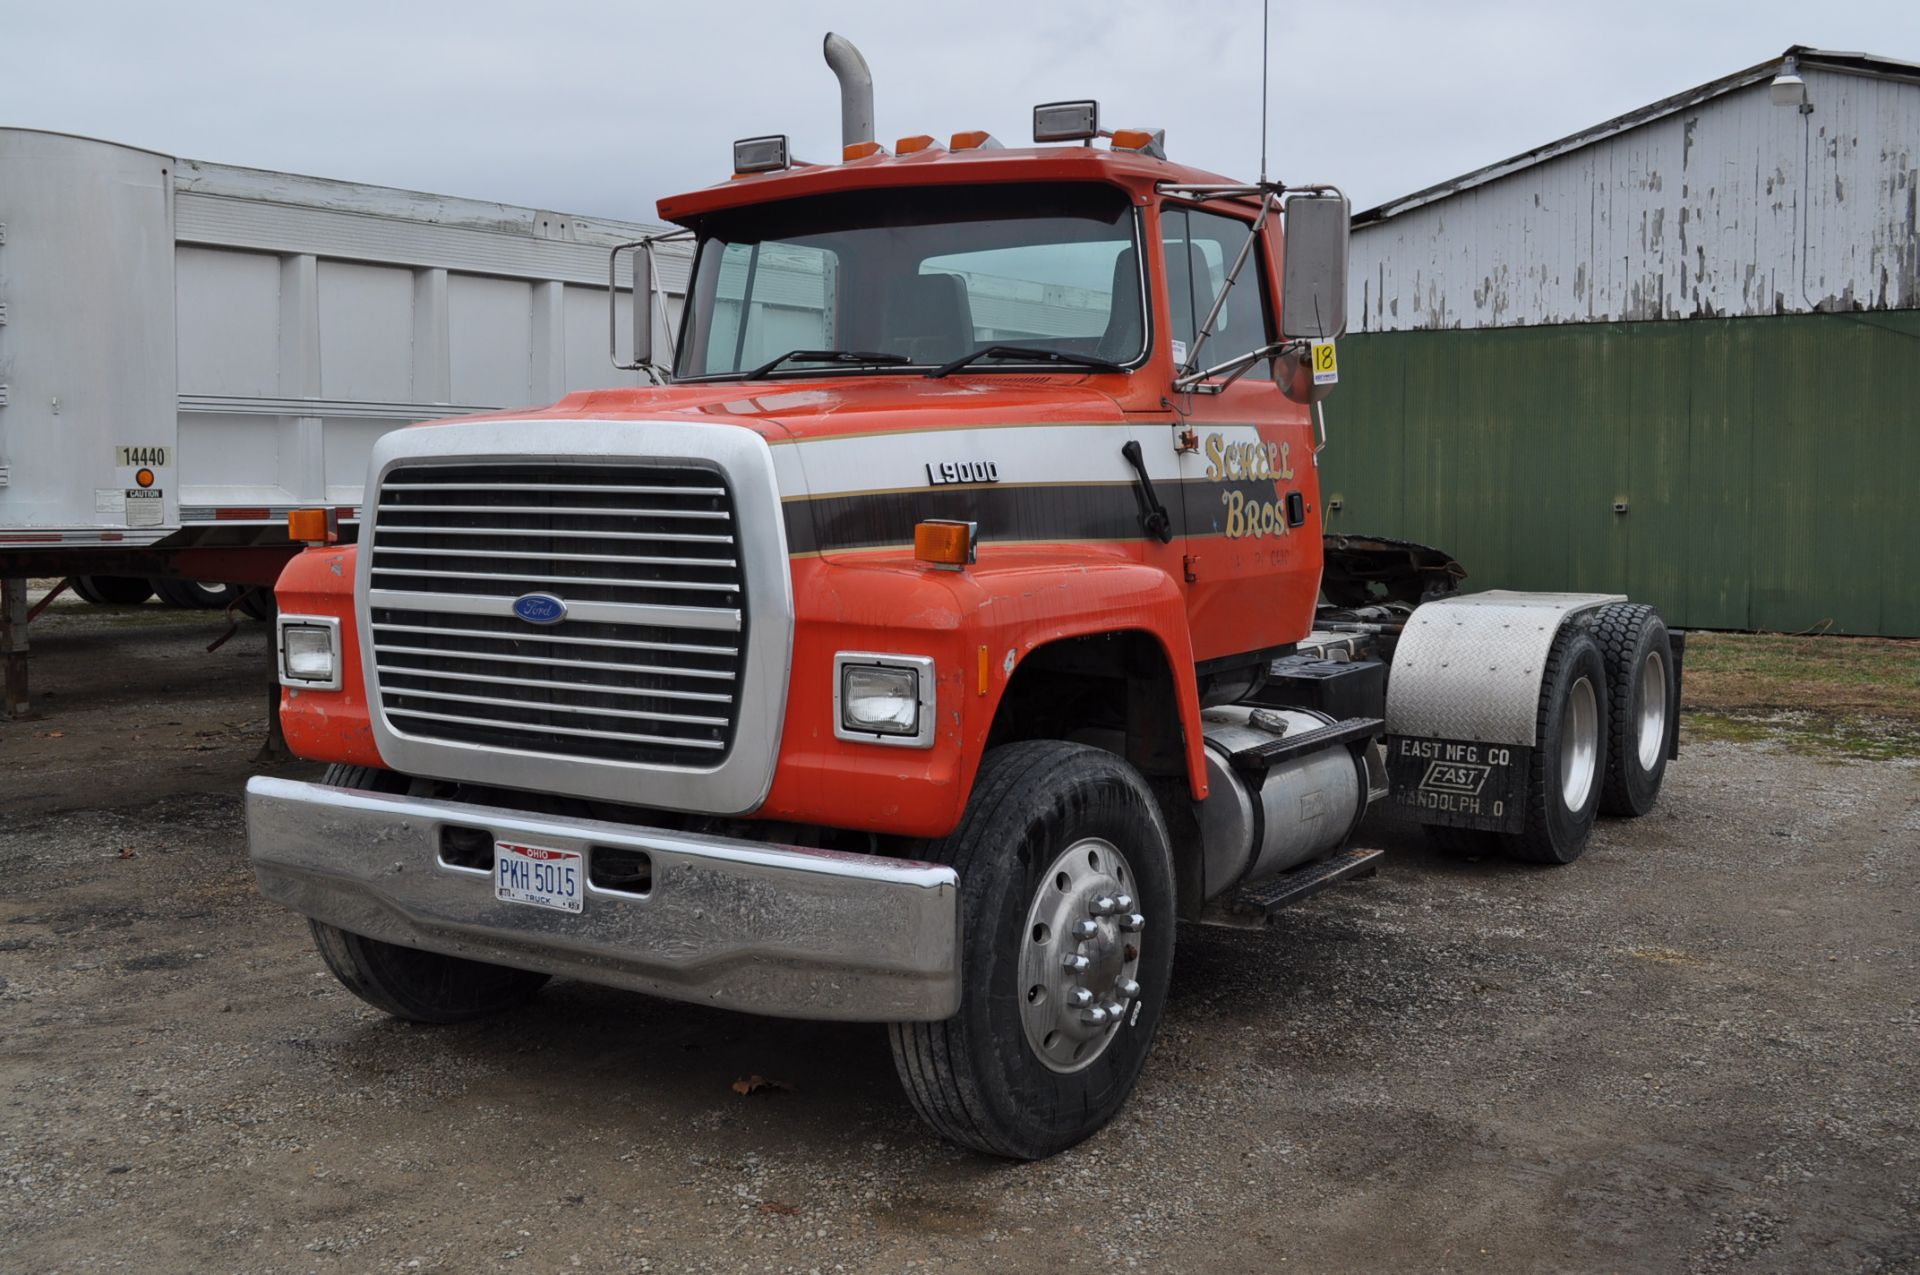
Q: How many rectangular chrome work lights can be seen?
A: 2